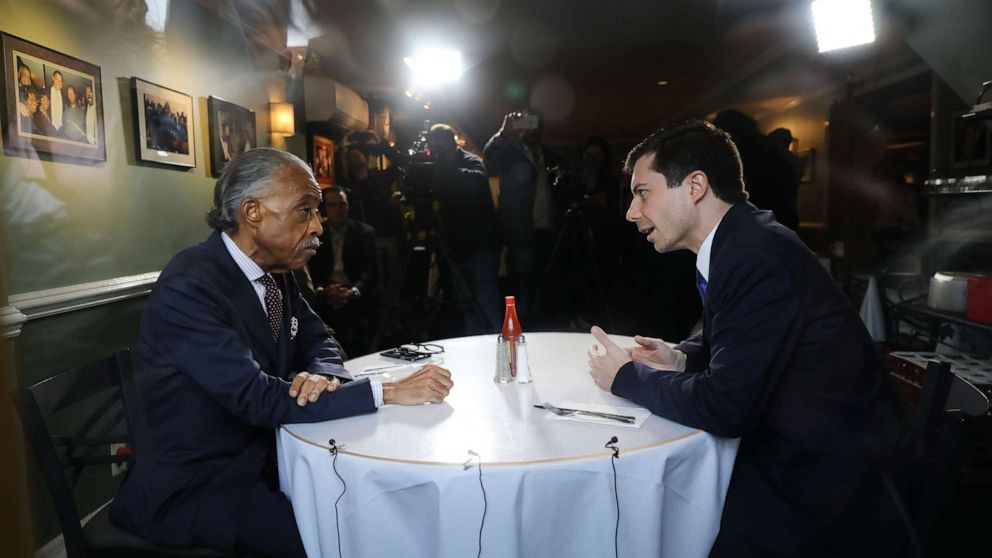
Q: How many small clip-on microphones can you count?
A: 3